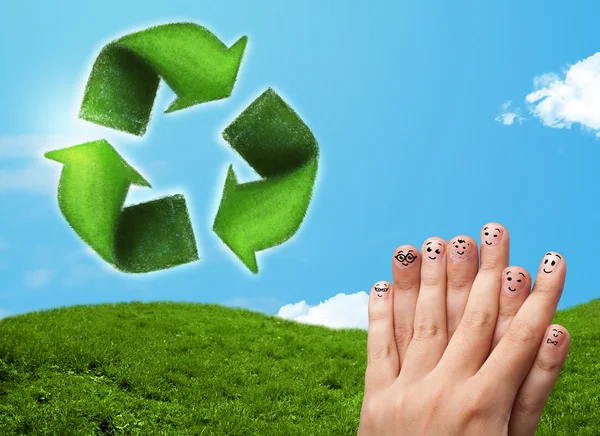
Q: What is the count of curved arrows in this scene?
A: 3